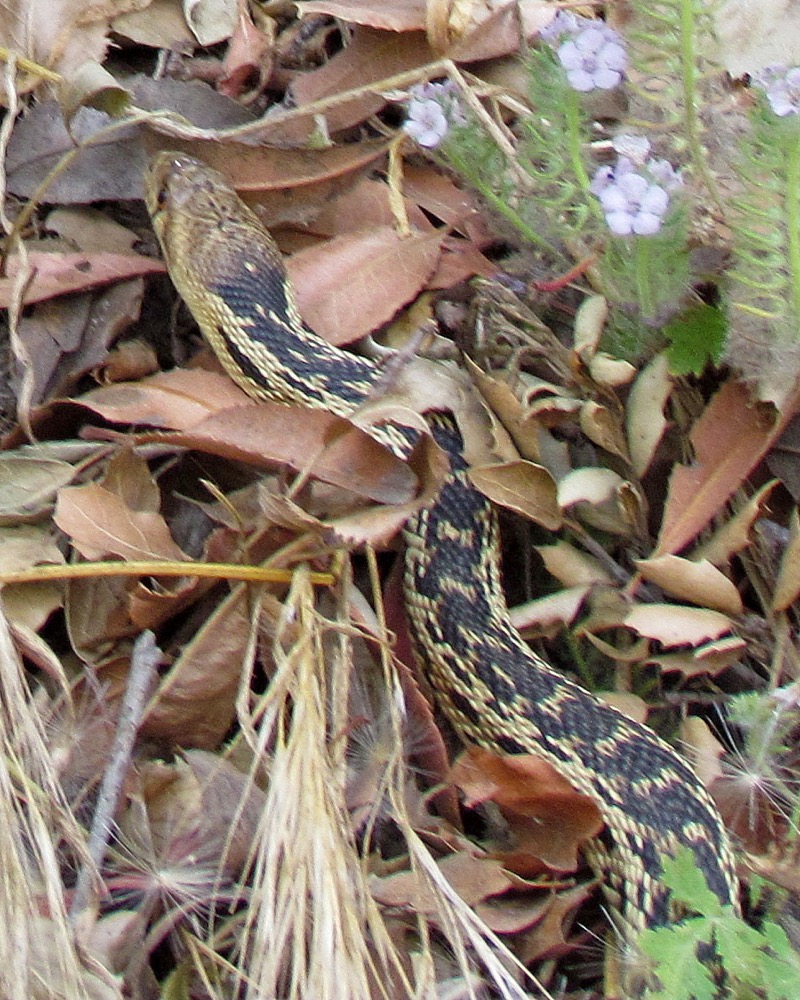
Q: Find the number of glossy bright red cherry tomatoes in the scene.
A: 0